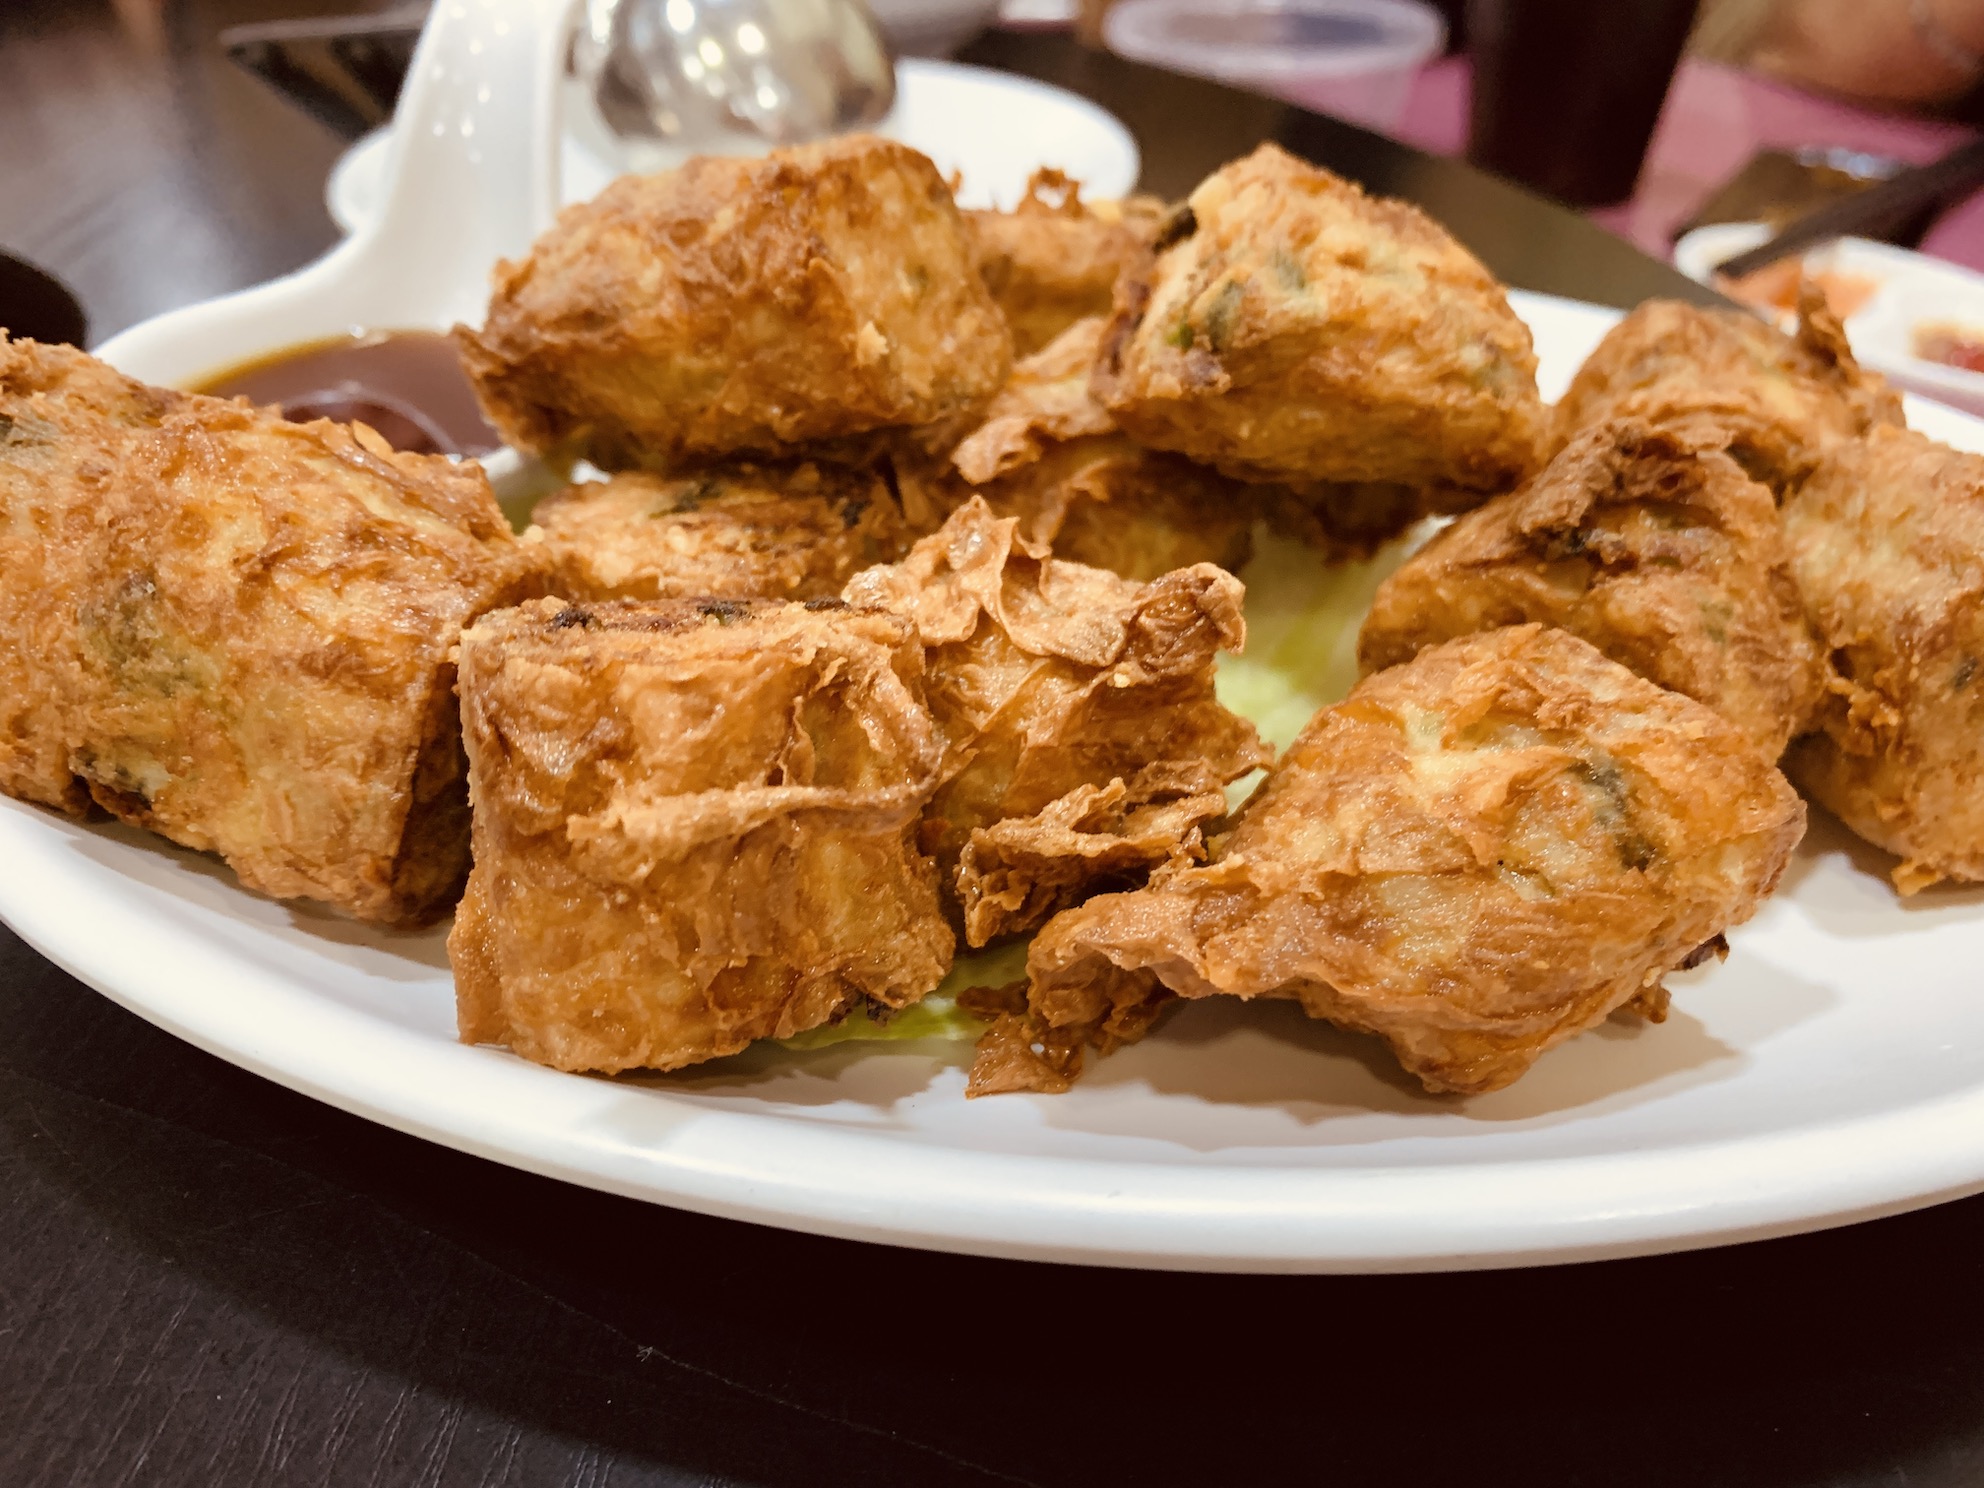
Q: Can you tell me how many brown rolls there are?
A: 12